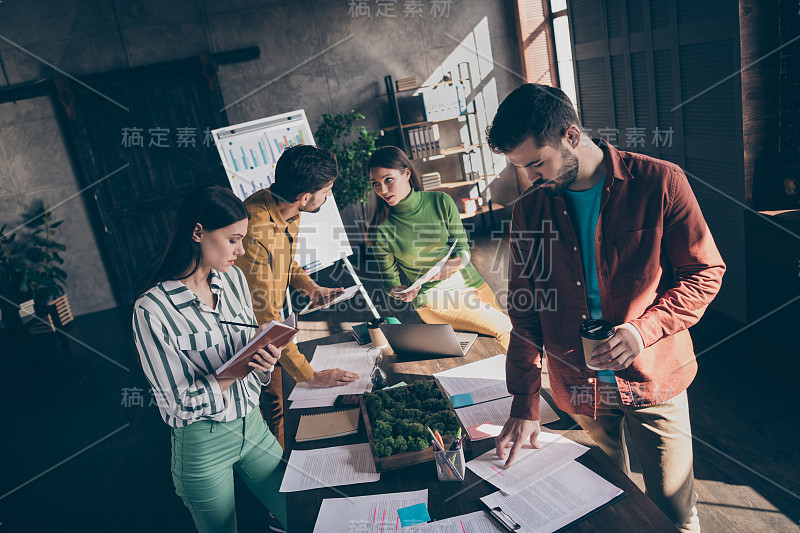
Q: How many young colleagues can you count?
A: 4